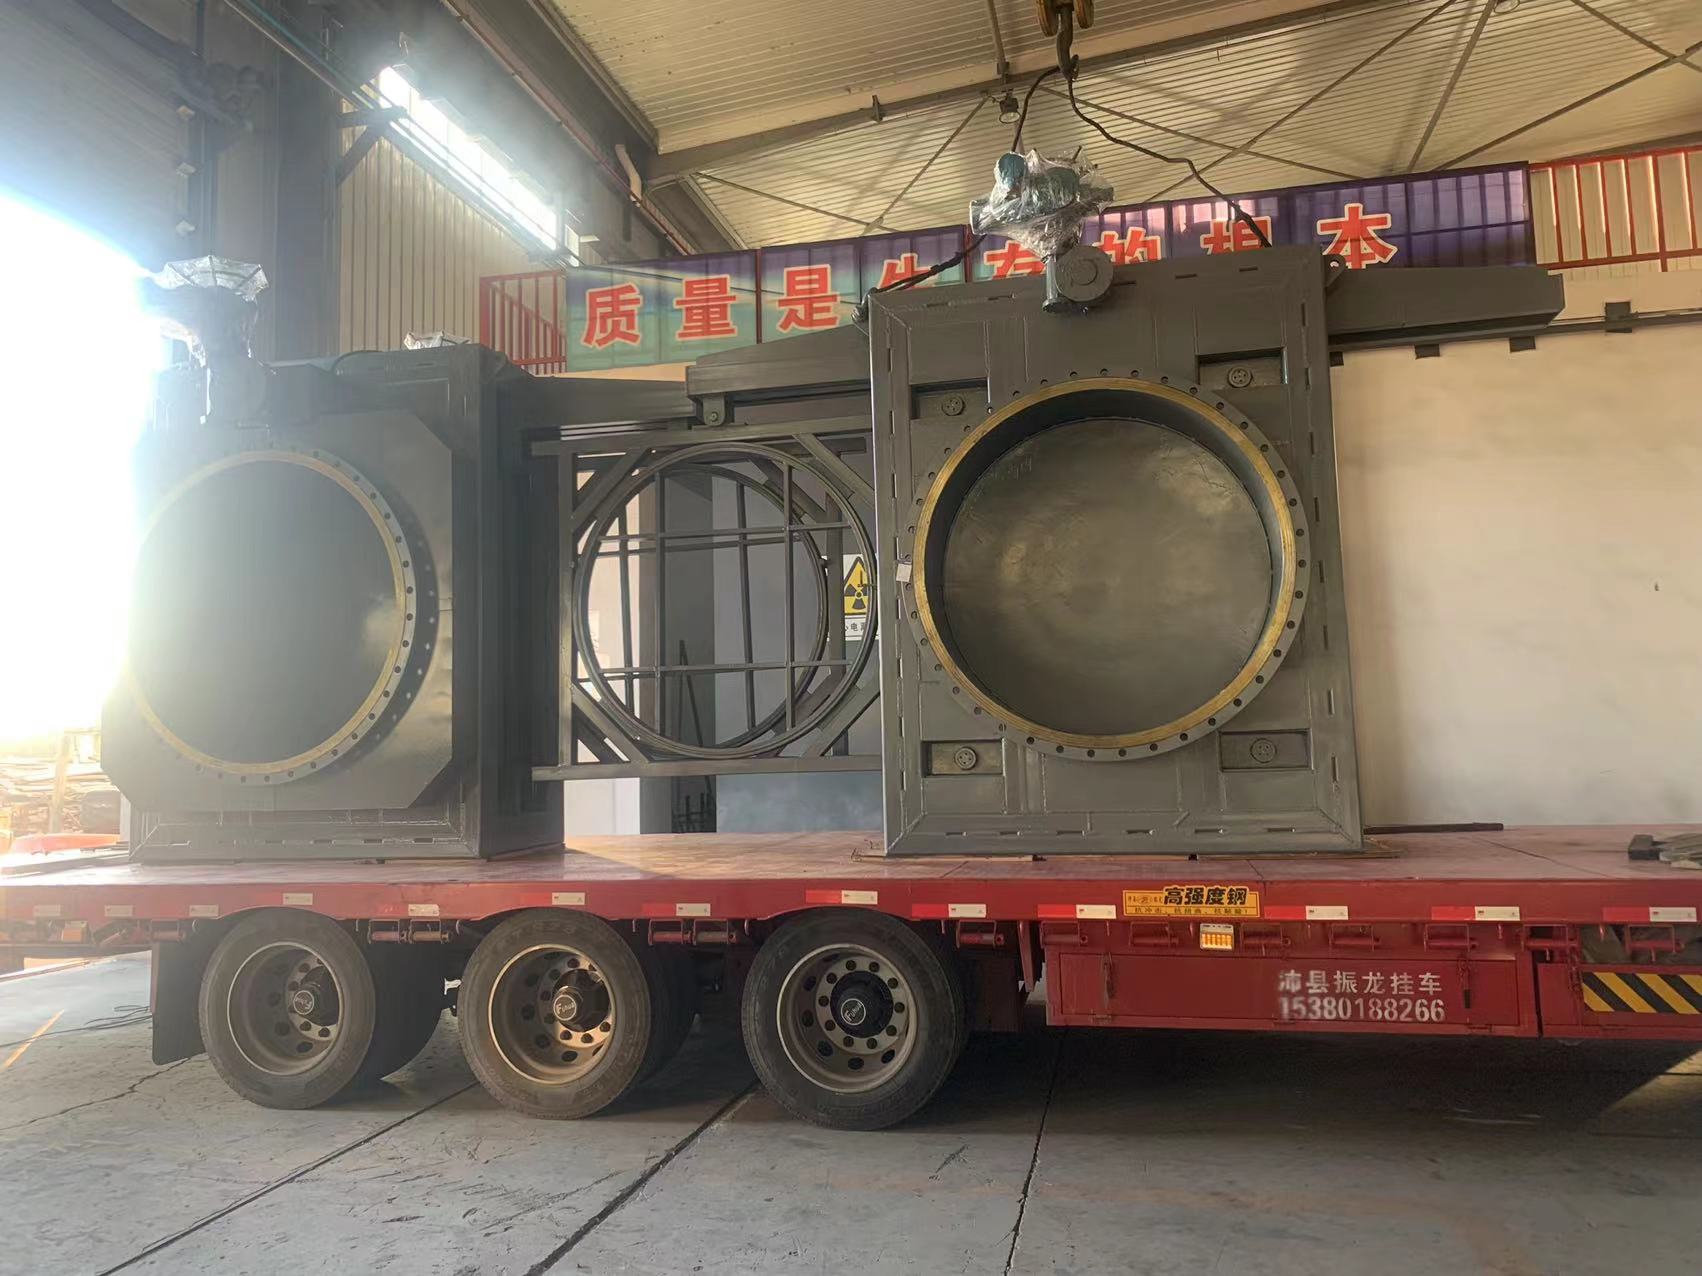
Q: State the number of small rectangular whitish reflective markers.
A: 13